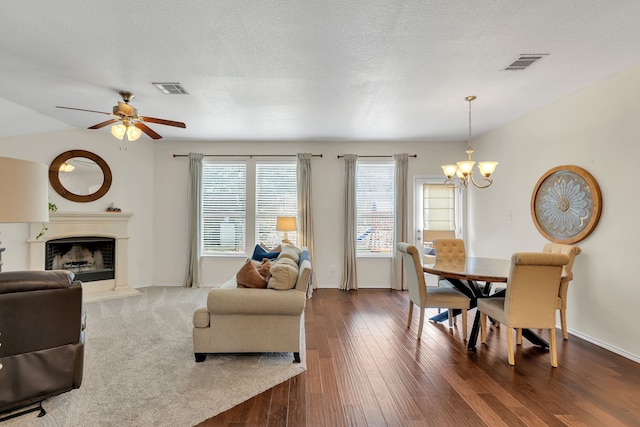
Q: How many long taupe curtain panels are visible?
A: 4